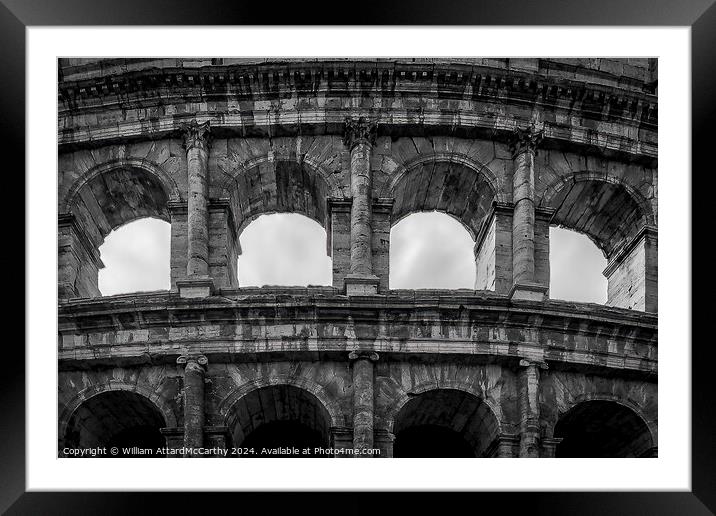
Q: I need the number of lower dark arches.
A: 4